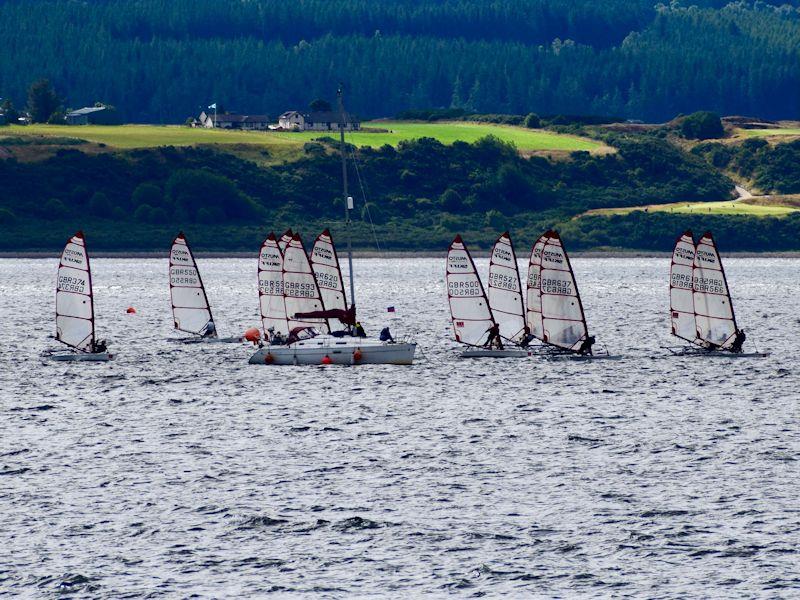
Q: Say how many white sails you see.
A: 12